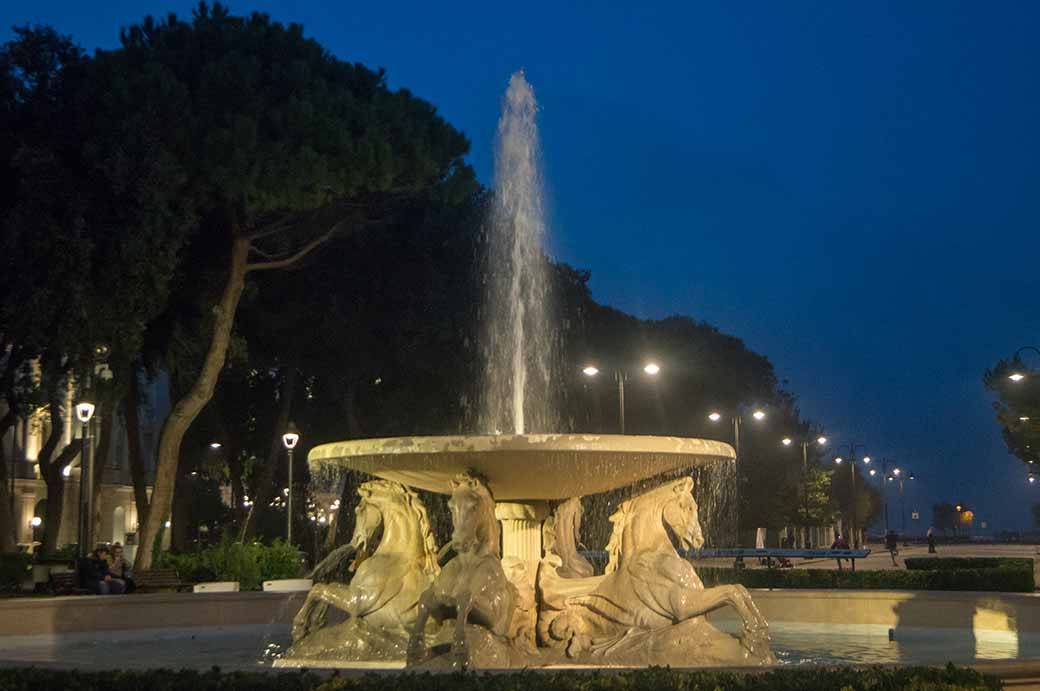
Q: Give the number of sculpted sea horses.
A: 4